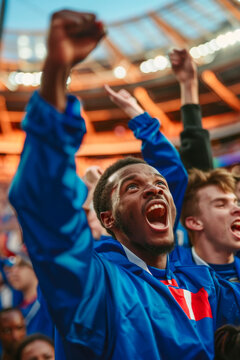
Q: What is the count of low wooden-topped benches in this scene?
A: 0